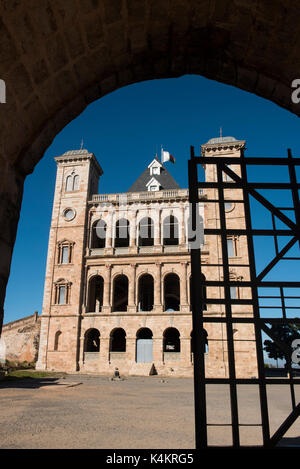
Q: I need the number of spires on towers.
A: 2